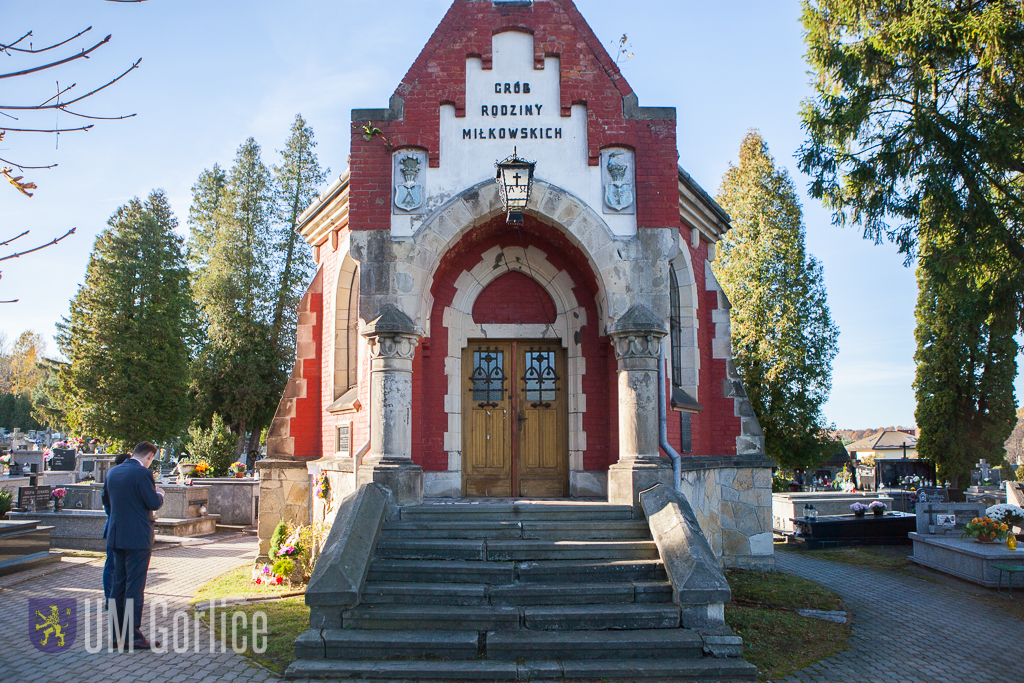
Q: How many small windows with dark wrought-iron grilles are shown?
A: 2